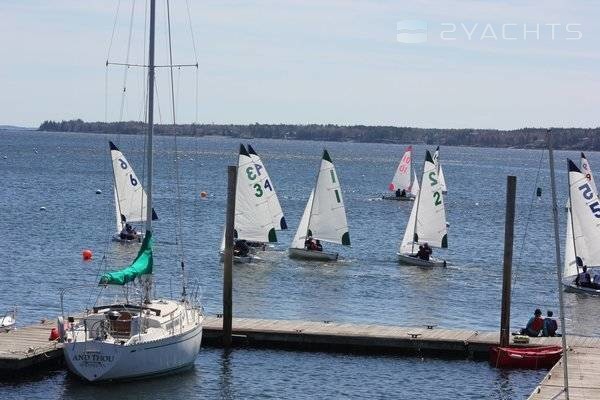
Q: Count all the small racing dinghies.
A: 9